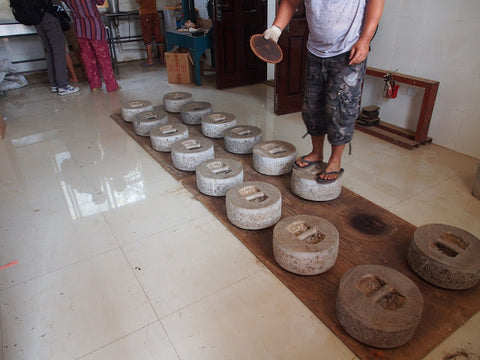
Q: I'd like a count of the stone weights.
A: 15